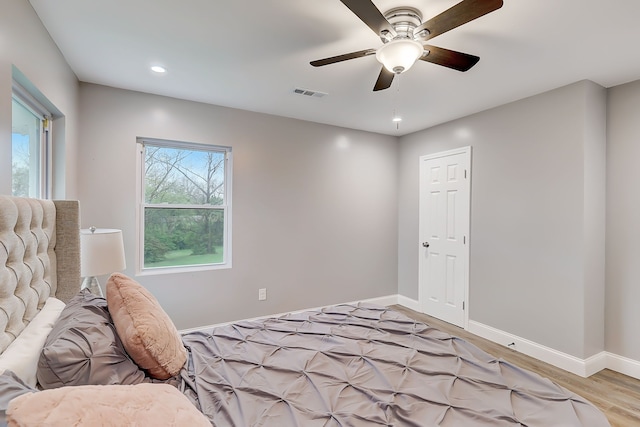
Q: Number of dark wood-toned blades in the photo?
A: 5